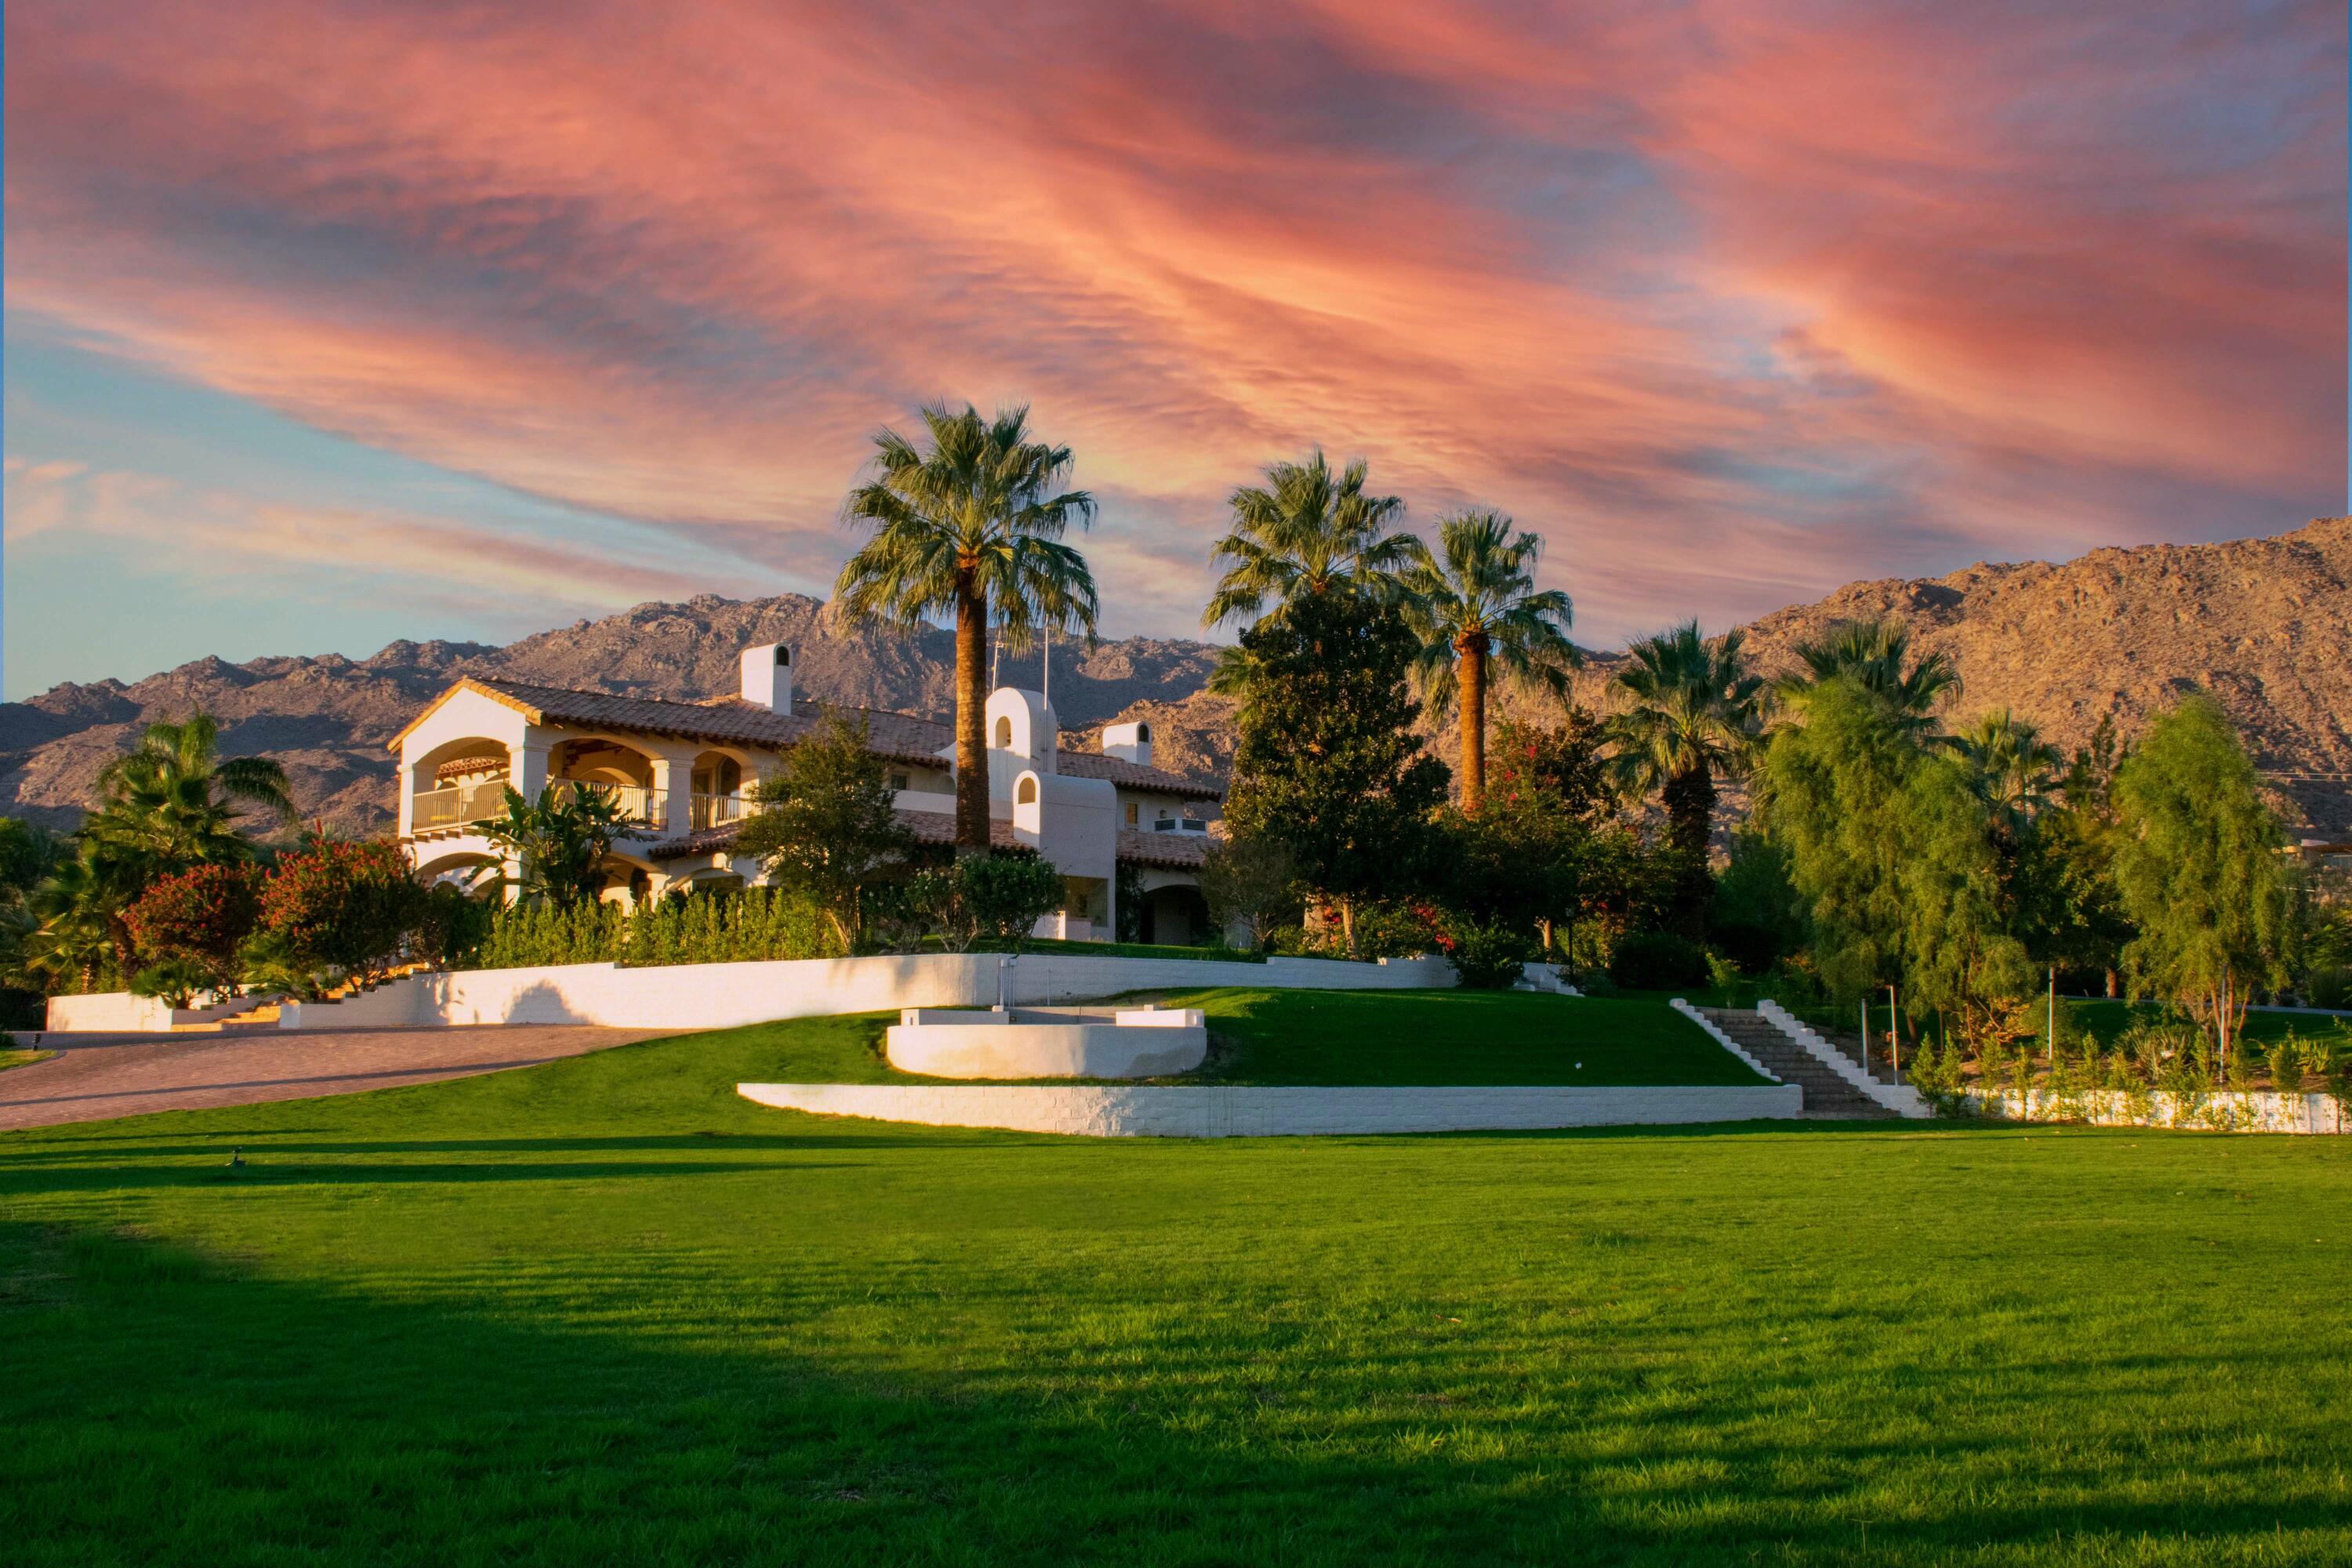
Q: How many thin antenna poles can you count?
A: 2